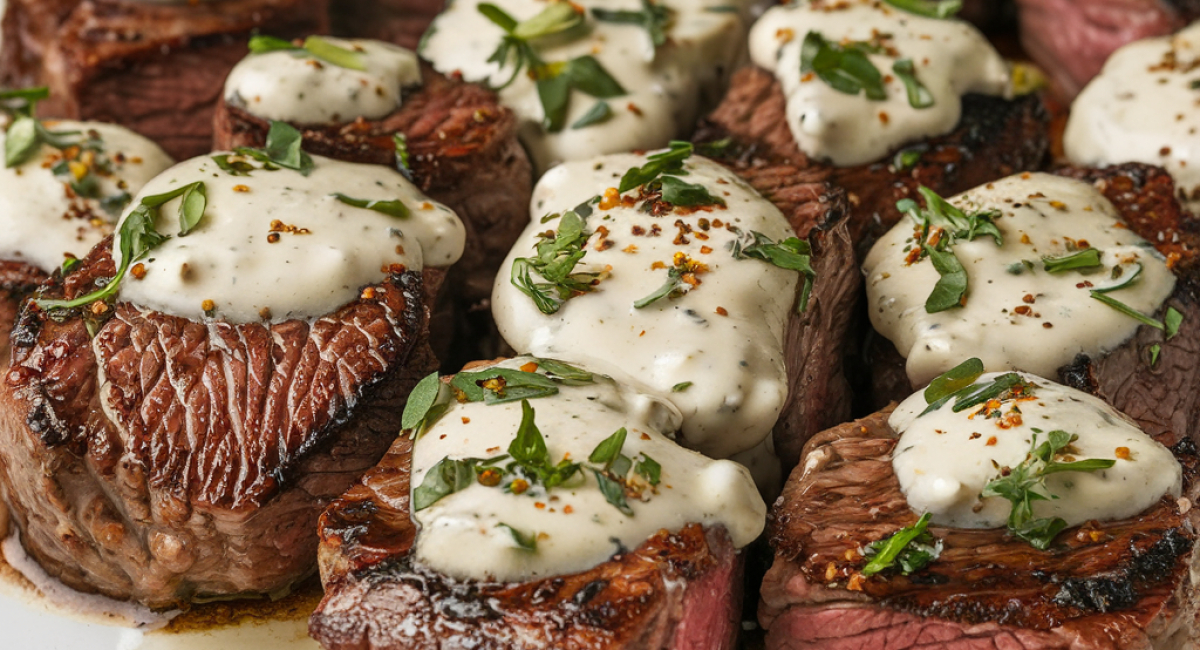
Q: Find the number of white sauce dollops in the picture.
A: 10